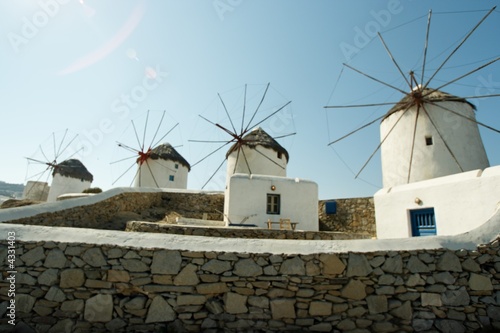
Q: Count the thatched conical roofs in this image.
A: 4